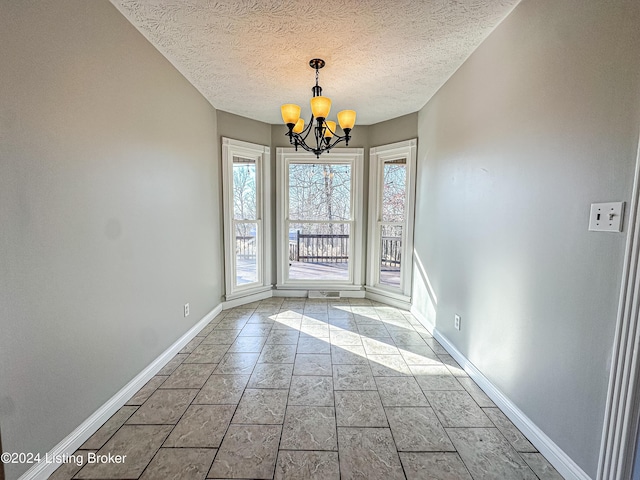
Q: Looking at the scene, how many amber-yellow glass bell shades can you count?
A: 5